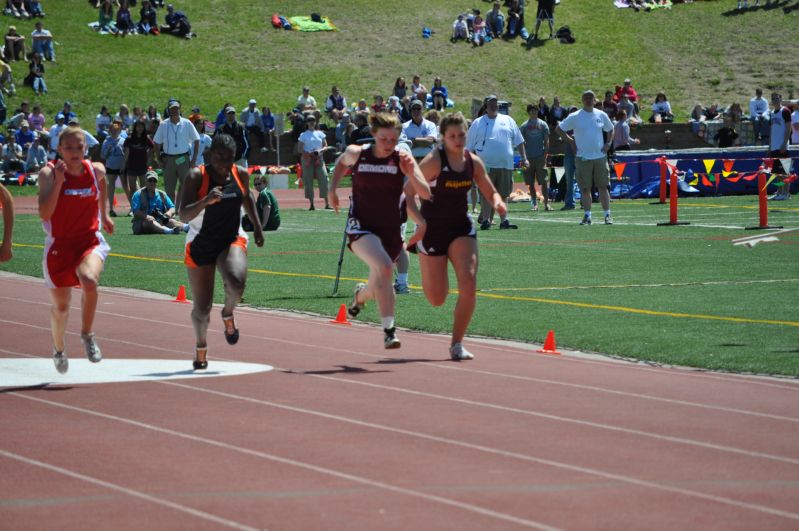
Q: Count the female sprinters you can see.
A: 4